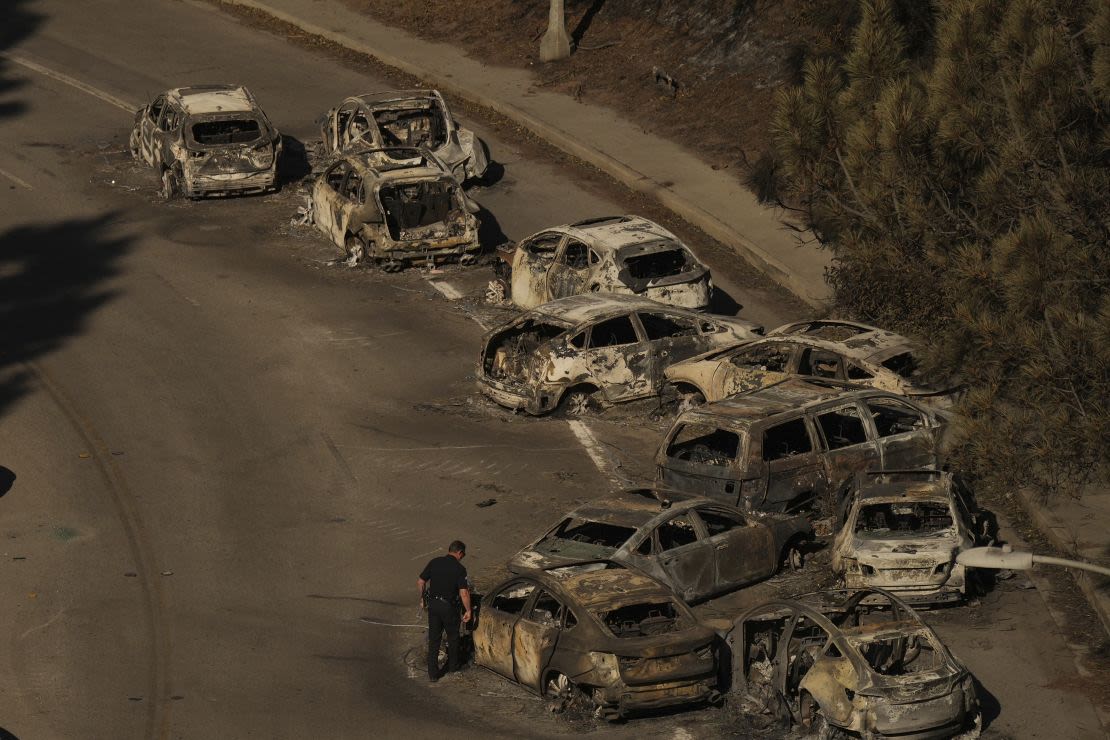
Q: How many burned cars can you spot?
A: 11